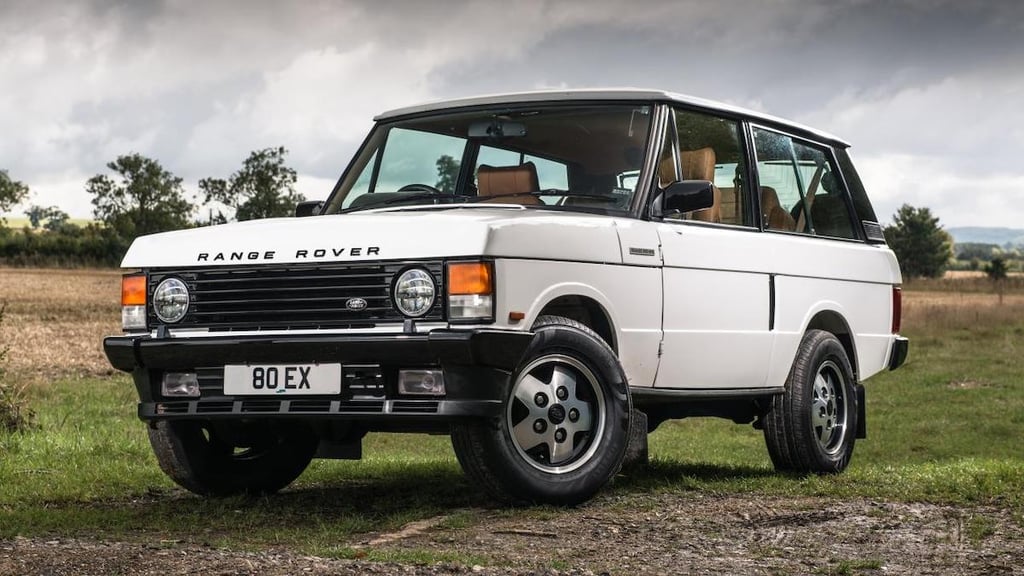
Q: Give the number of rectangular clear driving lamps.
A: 2